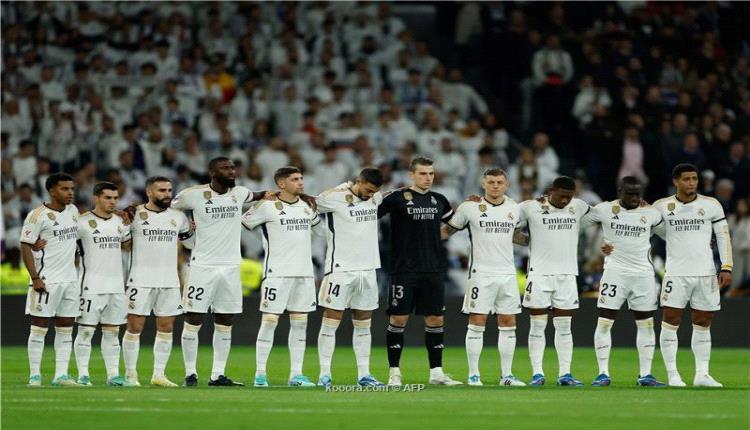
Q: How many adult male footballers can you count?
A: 11